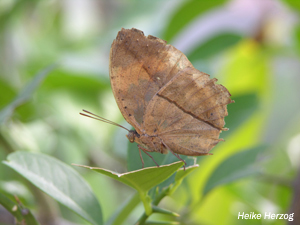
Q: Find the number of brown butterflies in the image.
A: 1